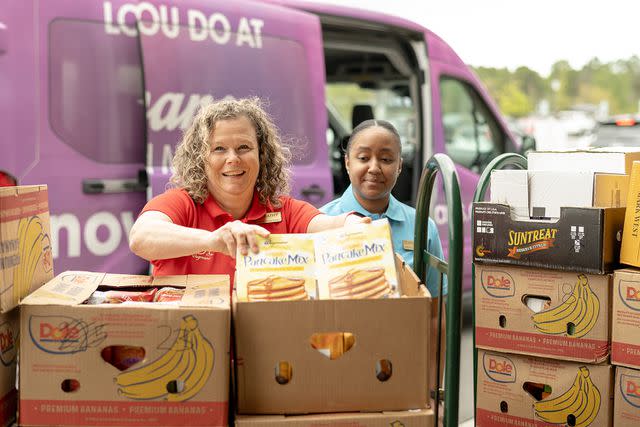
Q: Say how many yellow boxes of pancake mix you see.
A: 2